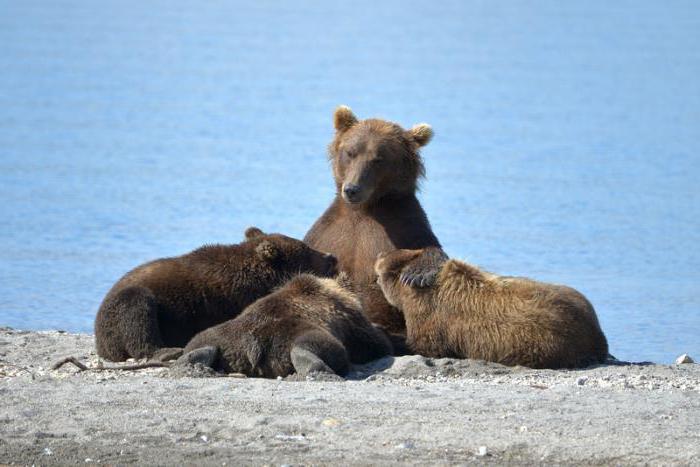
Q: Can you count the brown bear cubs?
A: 3